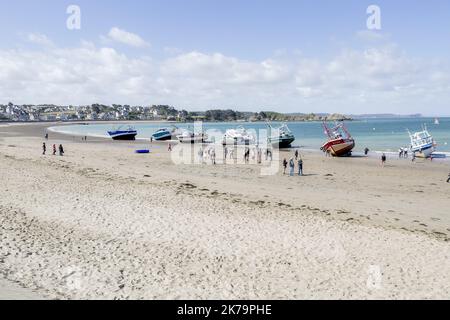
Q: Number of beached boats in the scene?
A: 7